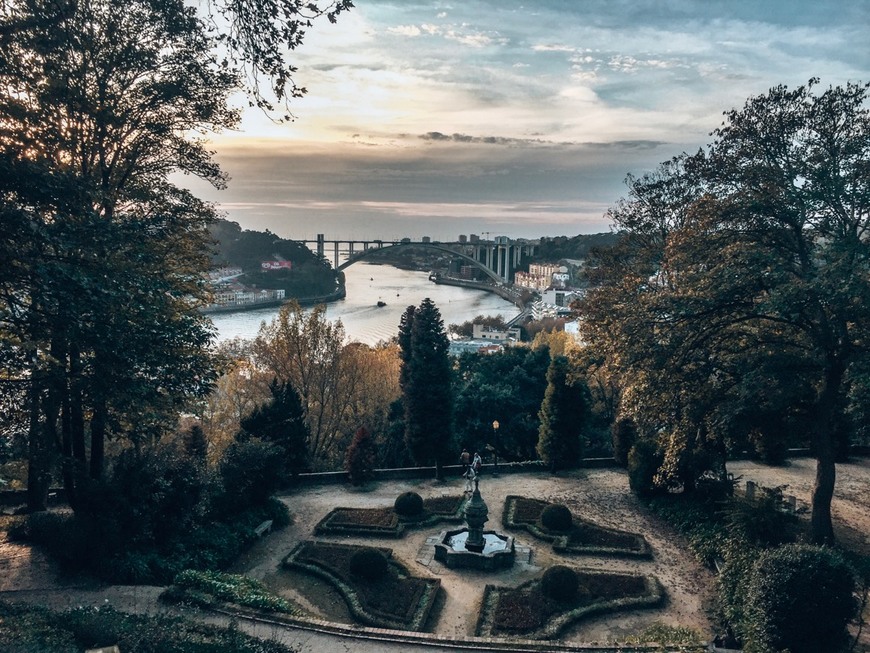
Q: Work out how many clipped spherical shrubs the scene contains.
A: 4